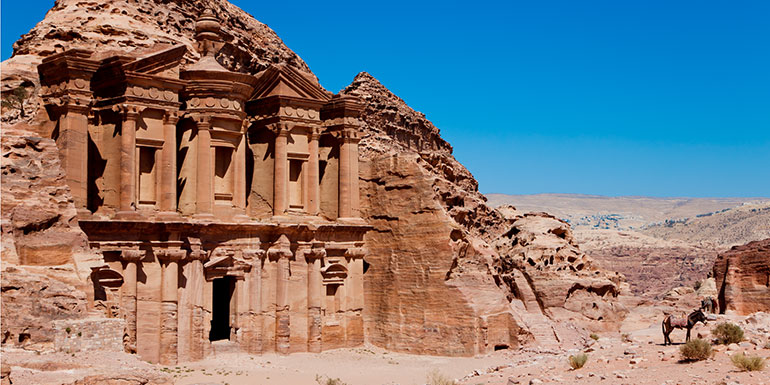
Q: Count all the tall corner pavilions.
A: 2